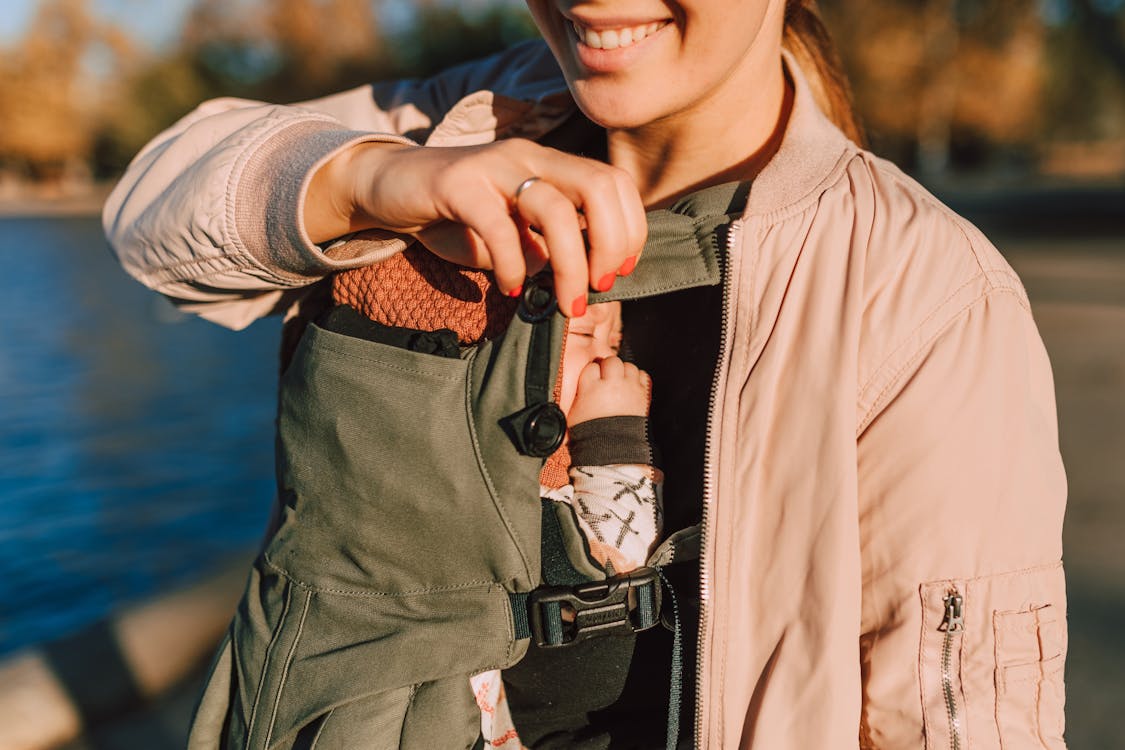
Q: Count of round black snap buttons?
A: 2